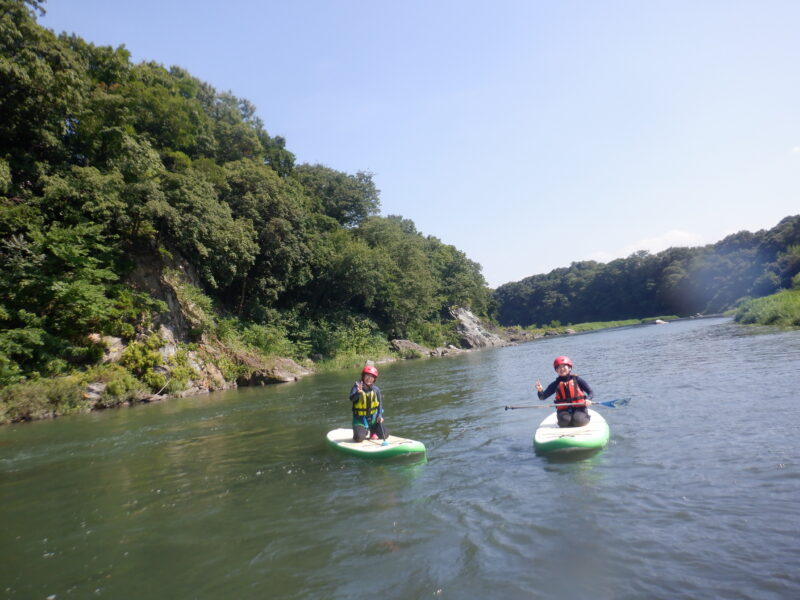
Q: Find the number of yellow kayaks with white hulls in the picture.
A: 0